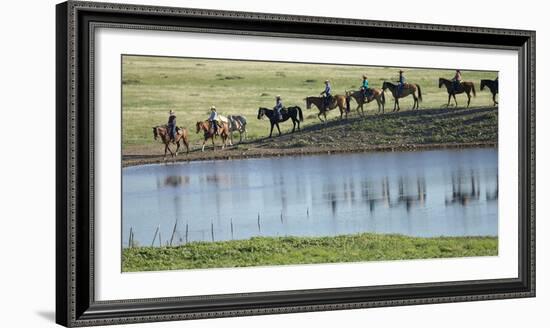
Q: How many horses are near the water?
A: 9